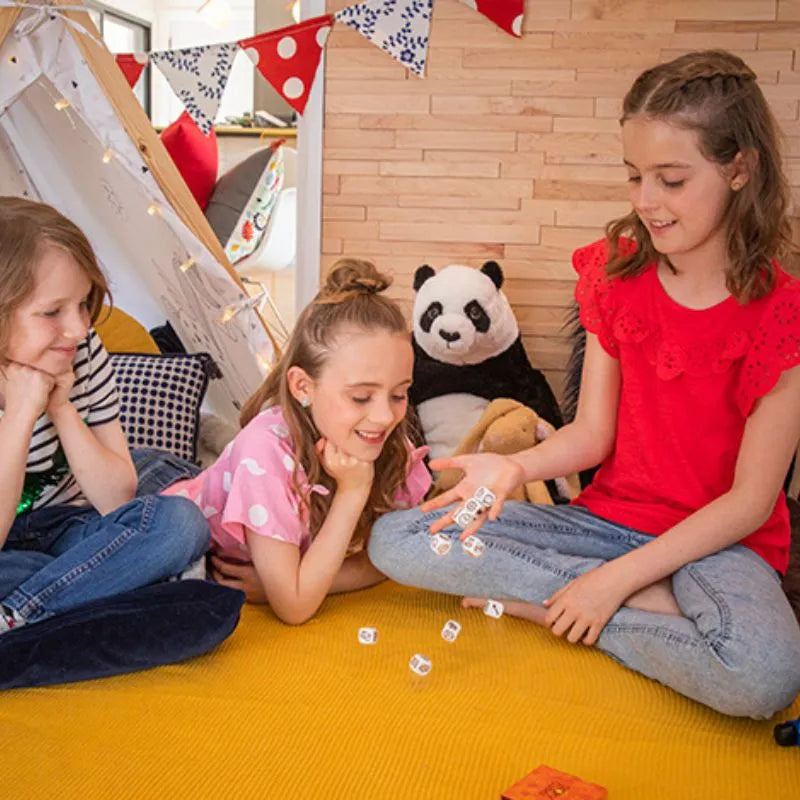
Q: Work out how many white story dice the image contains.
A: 9